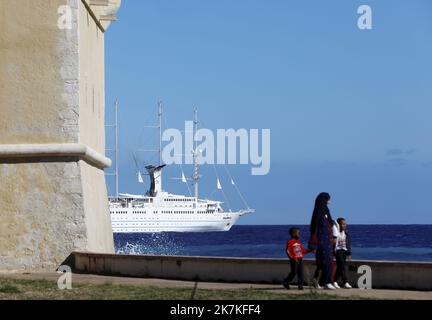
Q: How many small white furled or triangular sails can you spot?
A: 4